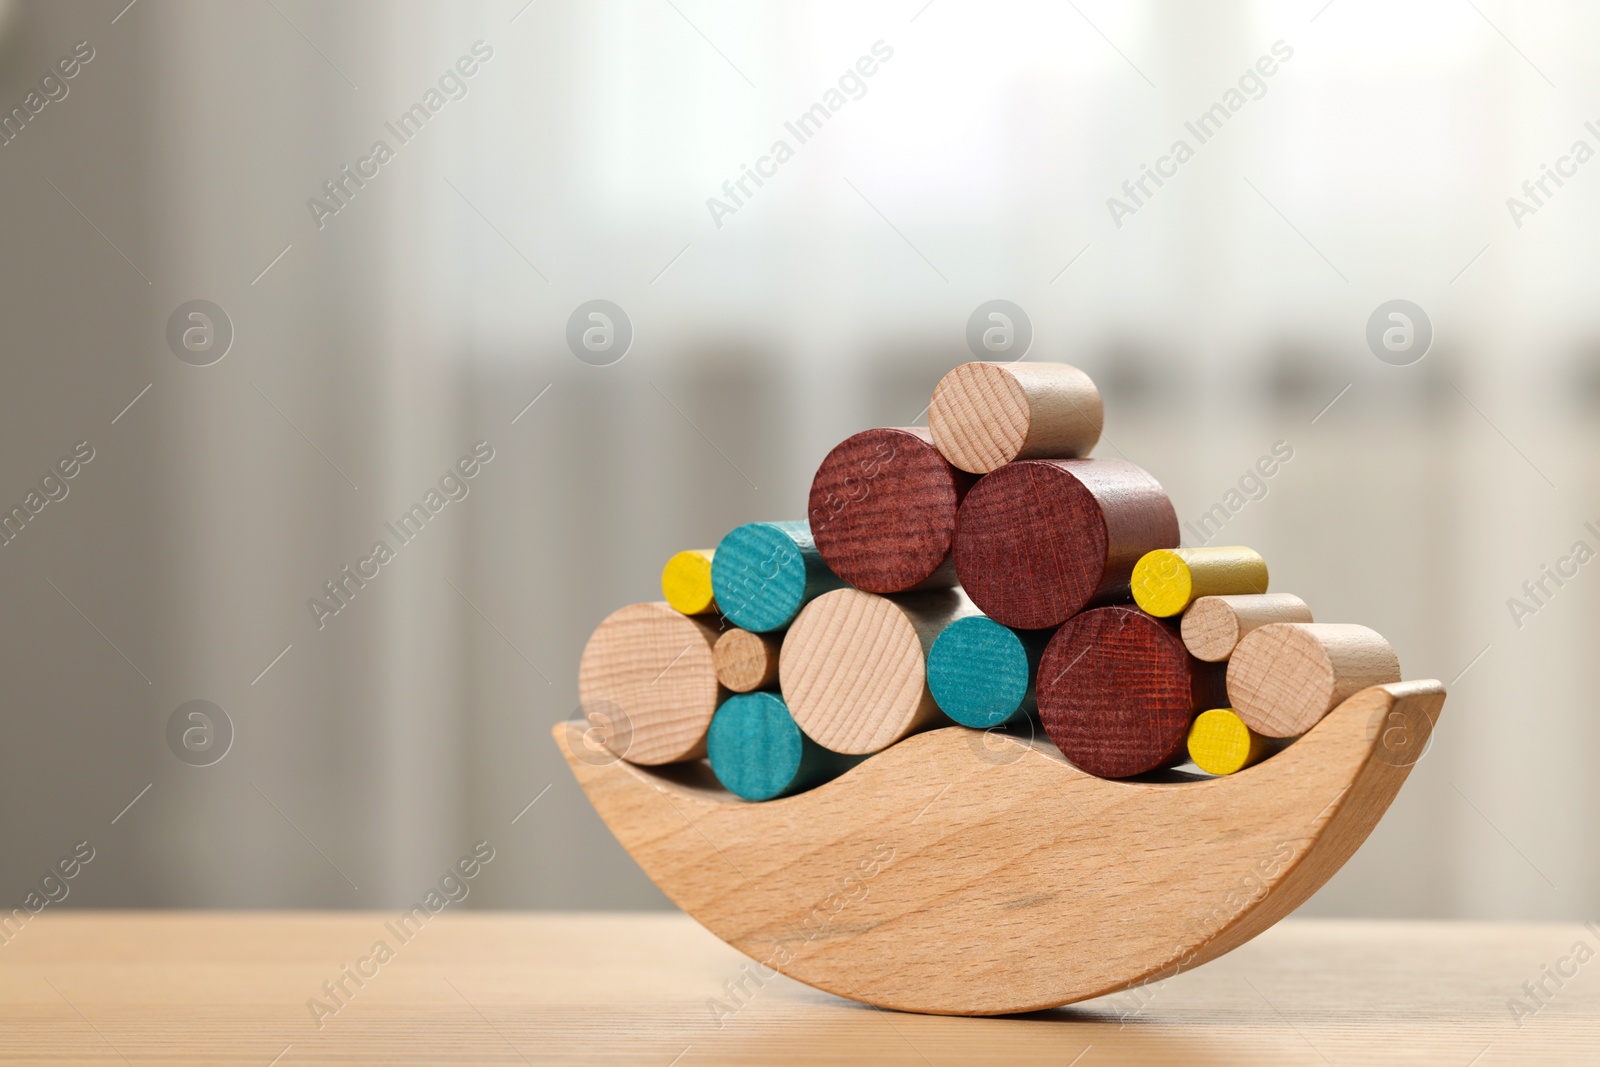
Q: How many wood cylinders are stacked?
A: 15